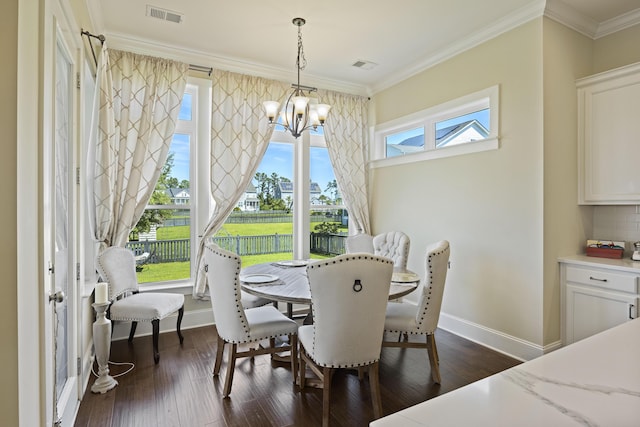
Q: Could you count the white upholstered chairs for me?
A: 6